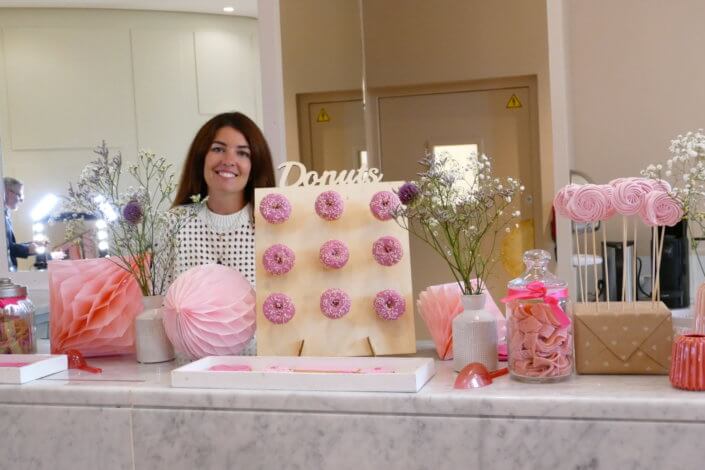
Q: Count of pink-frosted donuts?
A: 9